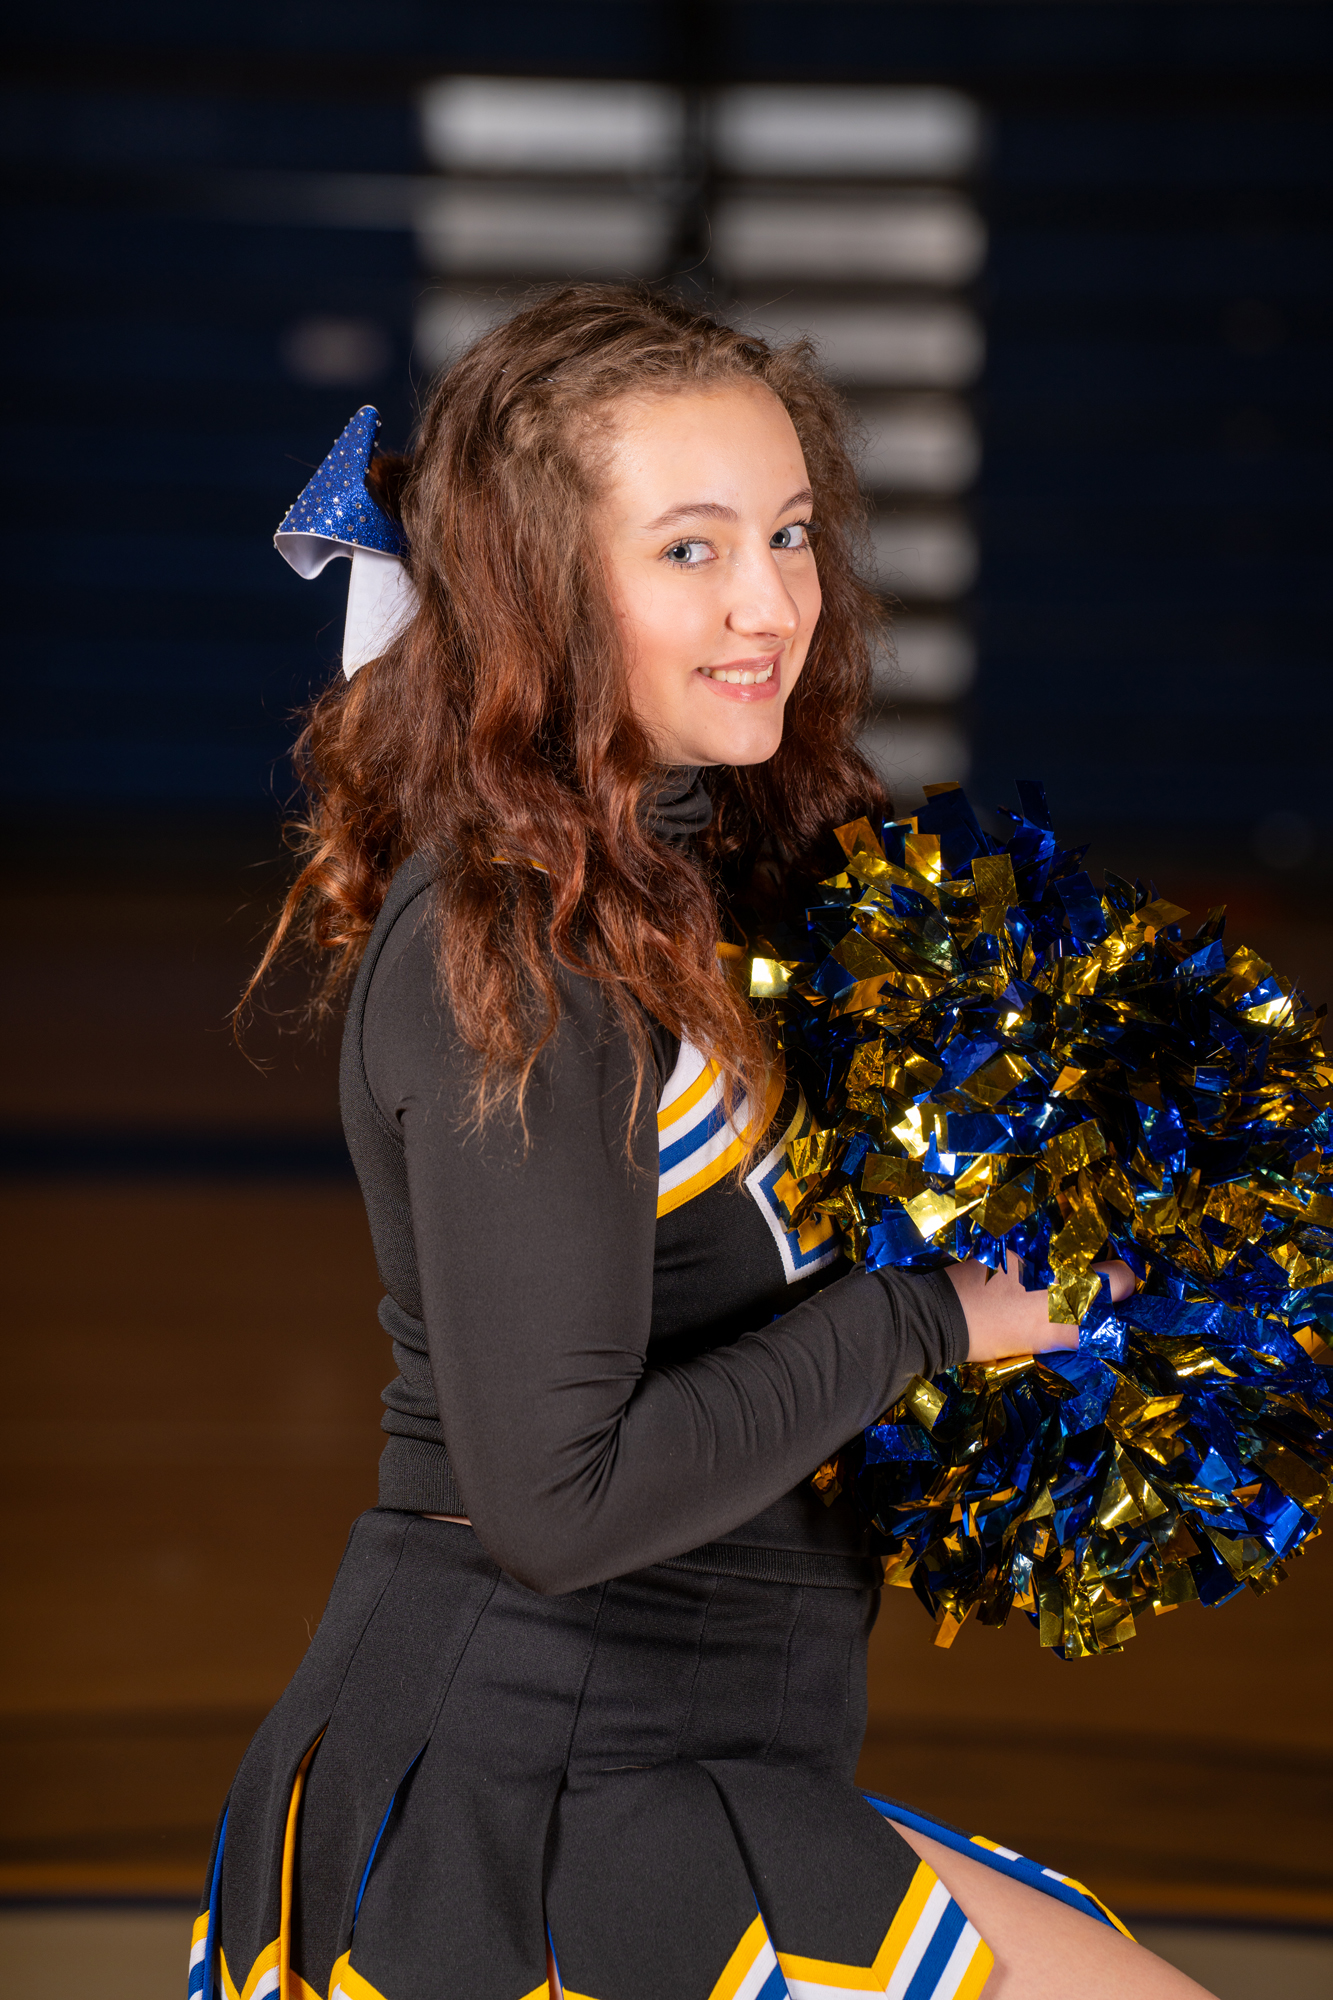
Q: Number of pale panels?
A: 10